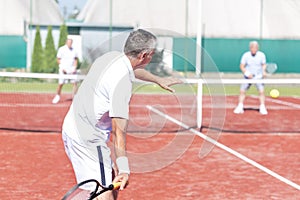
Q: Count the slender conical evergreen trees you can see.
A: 3